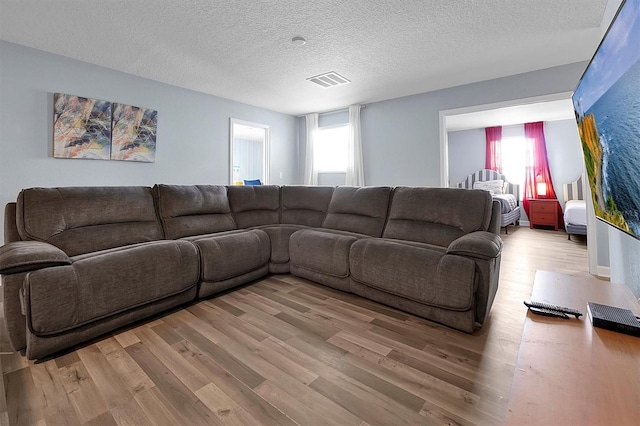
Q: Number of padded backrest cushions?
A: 6